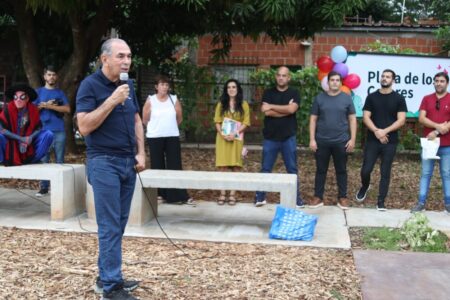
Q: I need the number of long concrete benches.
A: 2